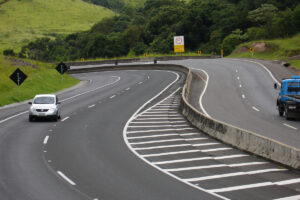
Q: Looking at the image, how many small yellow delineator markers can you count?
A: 5